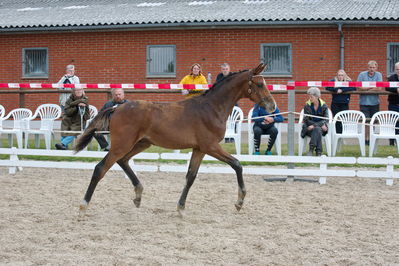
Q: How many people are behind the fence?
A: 10